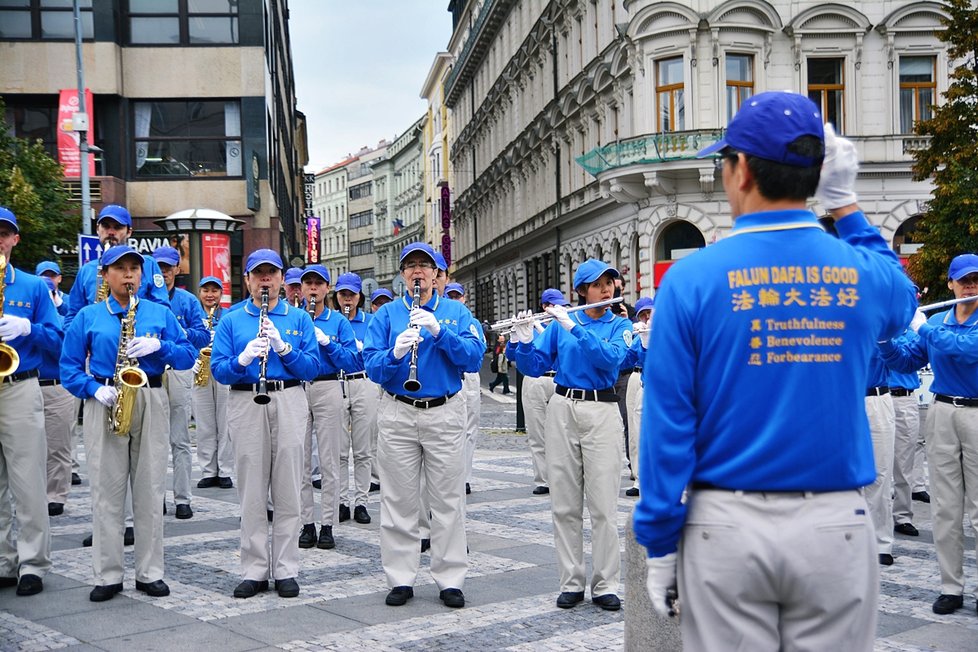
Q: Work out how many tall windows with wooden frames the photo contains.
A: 4